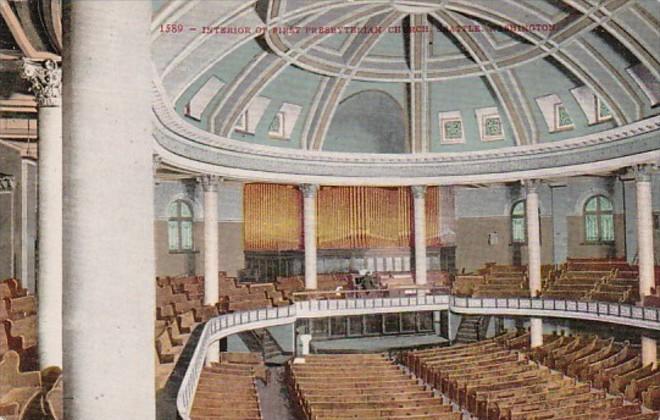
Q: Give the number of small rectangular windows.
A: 8